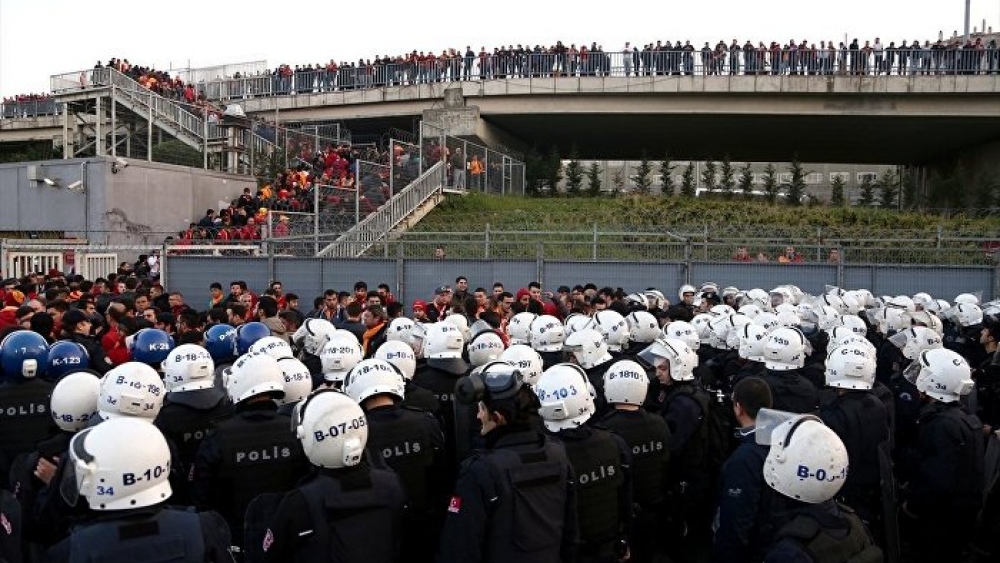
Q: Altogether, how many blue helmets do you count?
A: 5